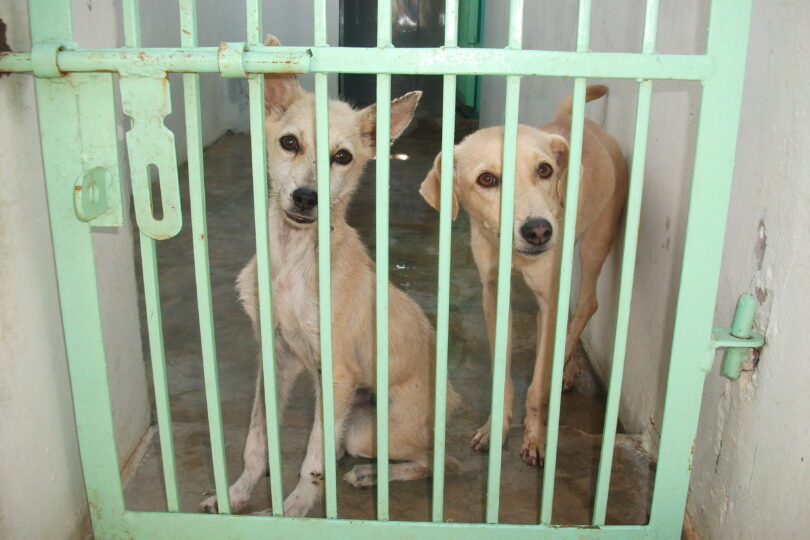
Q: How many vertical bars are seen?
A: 9